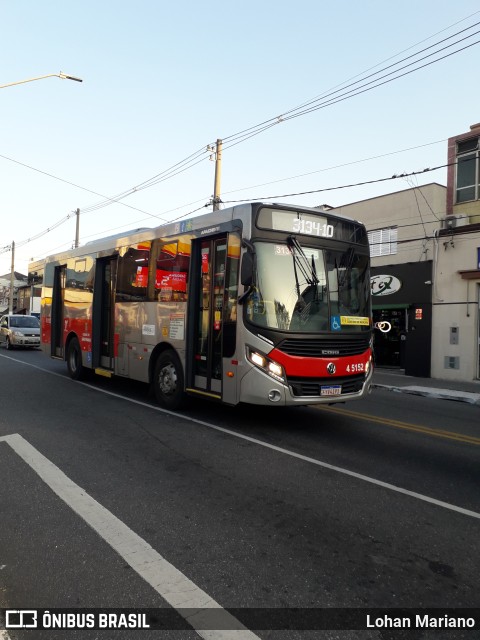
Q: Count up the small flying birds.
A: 0